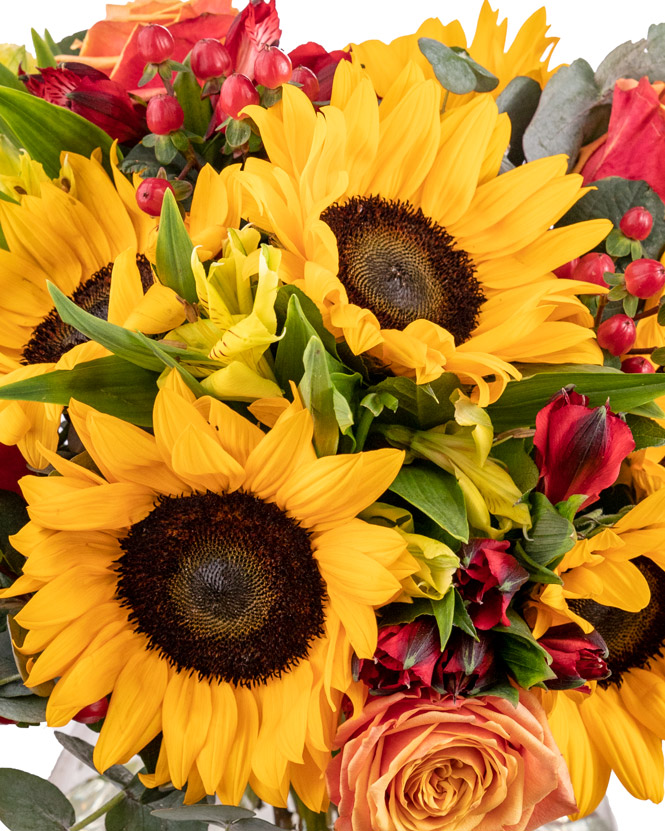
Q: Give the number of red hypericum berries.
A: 13